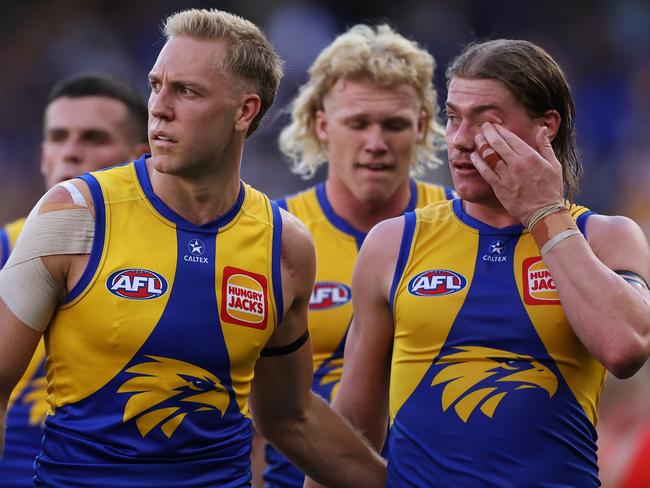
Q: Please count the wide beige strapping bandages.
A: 1